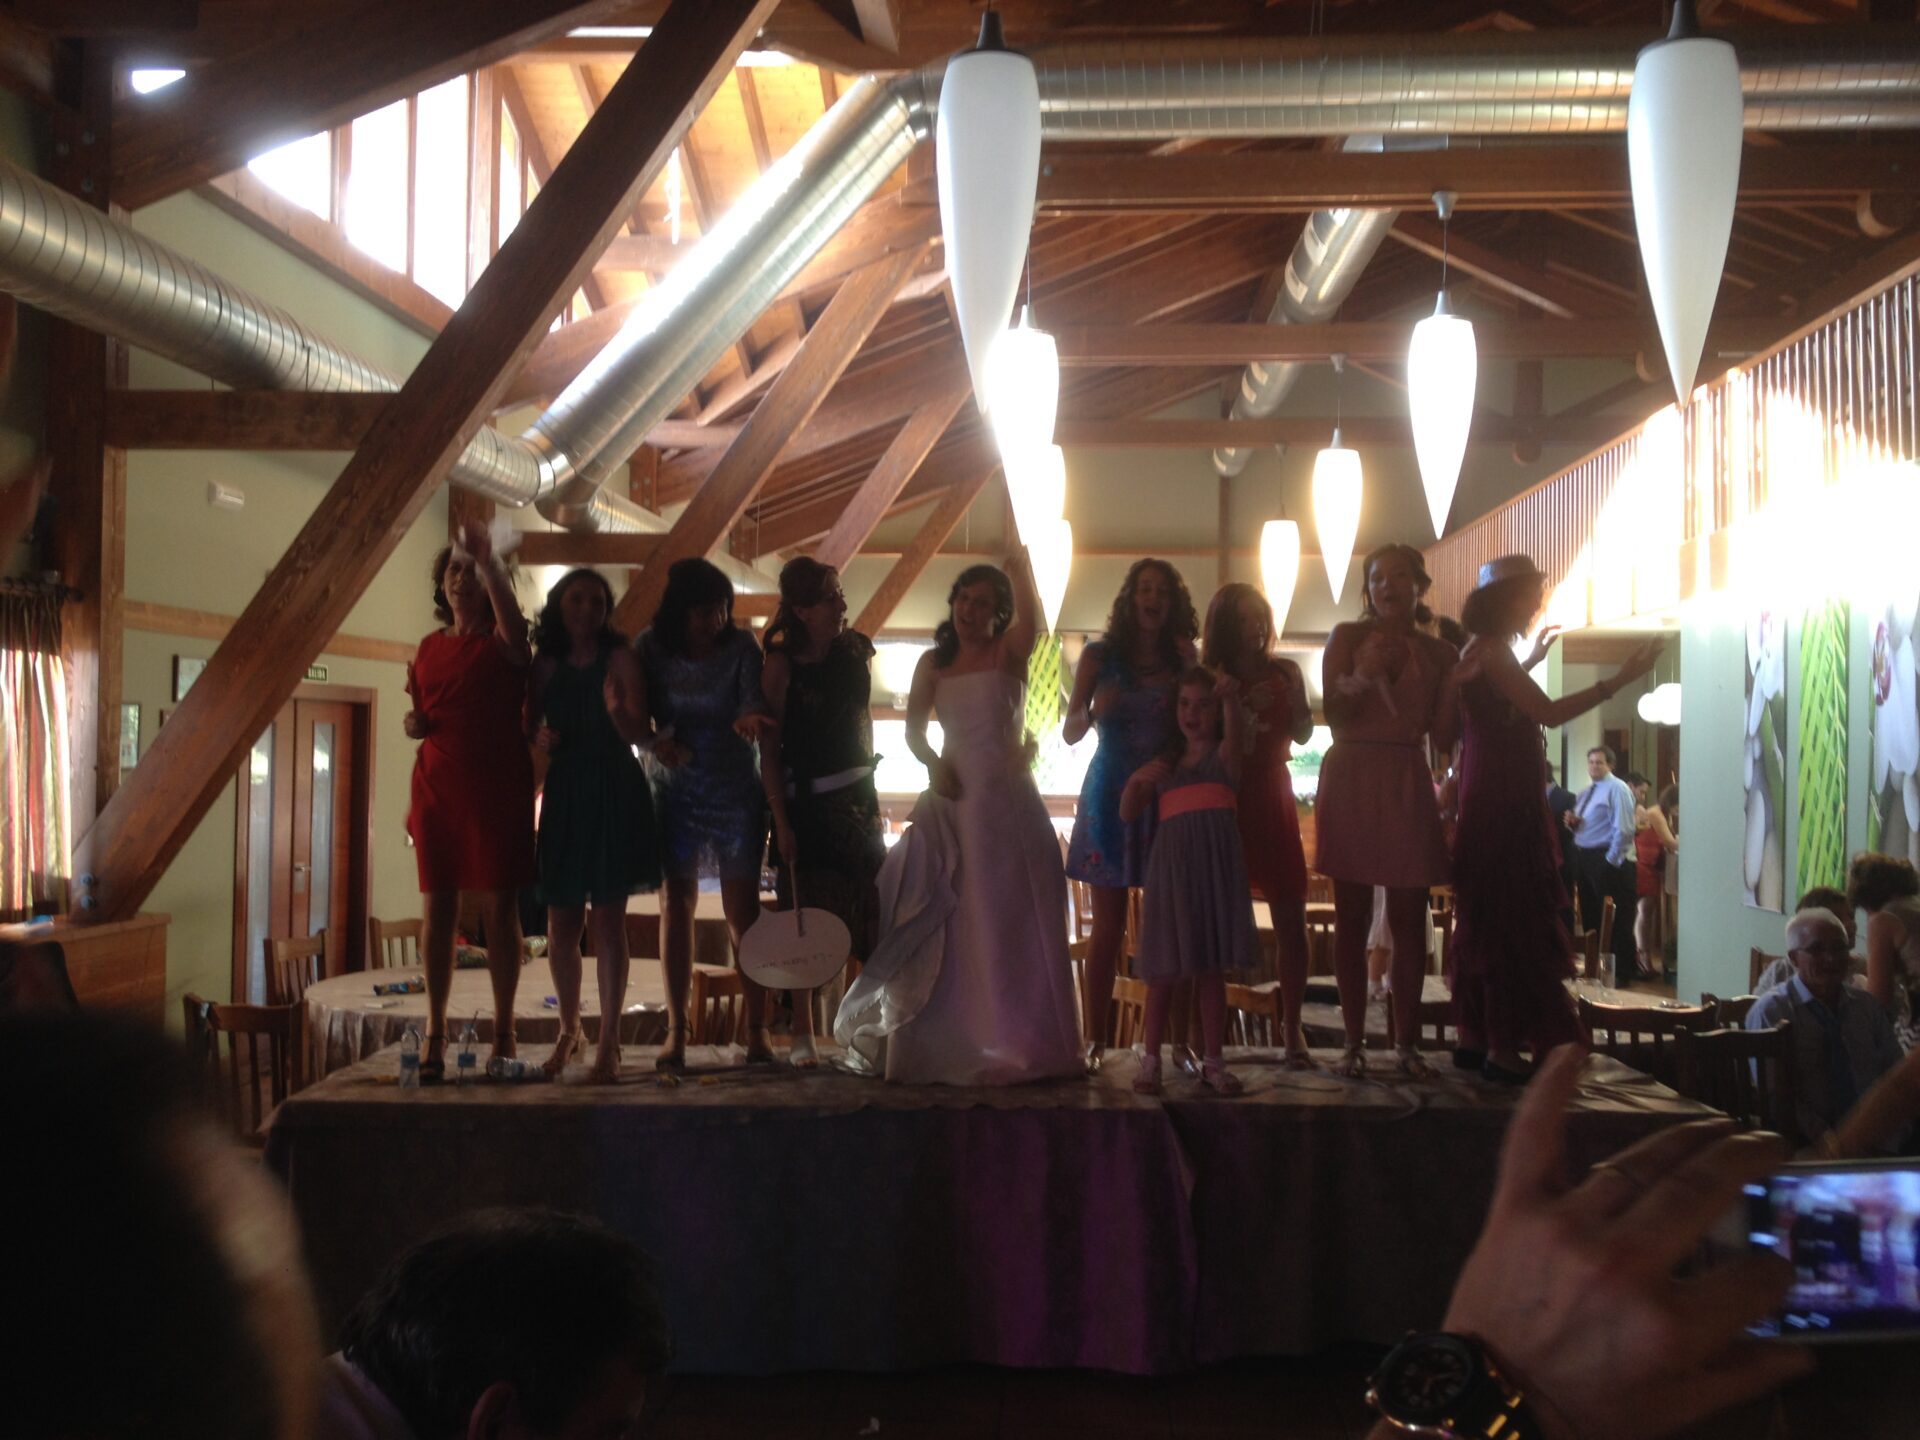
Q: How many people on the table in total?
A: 10